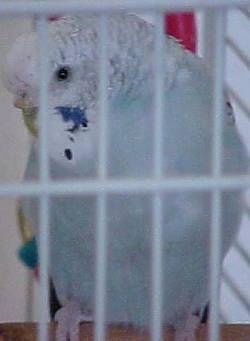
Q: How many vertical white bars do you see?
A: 4